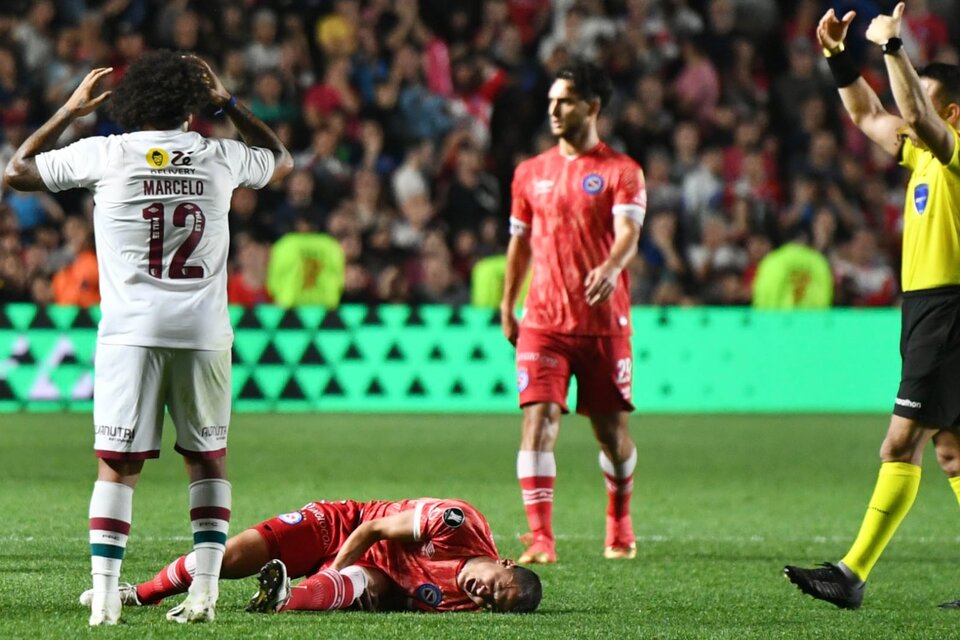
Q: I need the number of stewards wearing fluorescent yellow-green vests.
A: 3